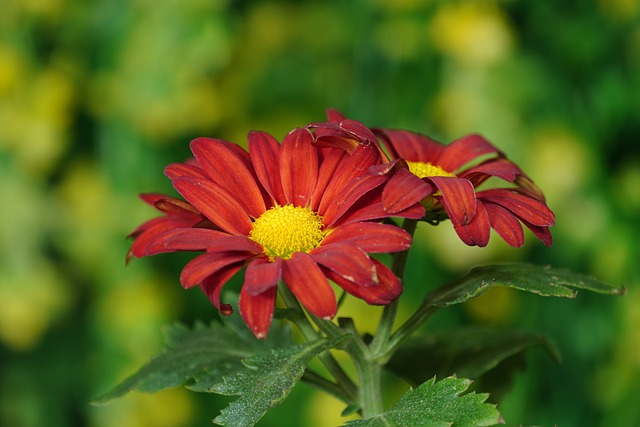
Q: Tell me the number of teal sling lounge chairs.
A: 0